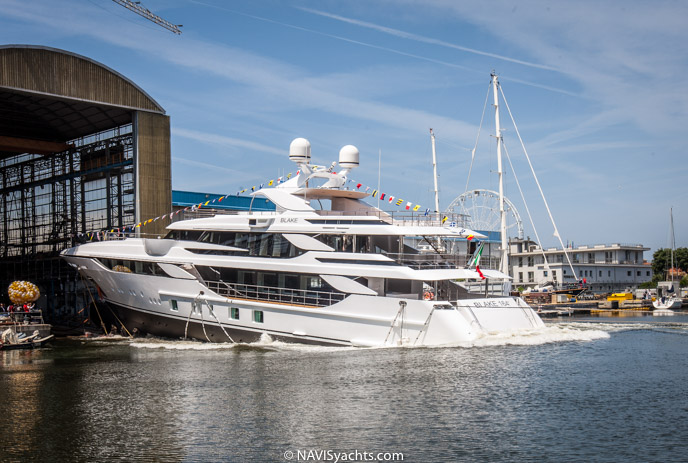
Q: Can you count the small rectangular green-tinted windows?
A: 3